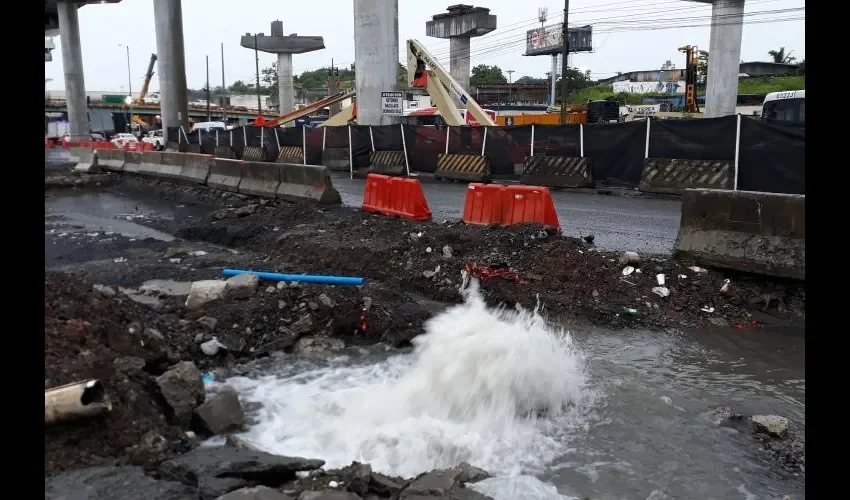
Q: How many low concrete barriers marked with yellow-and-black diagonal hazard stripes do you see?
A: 6